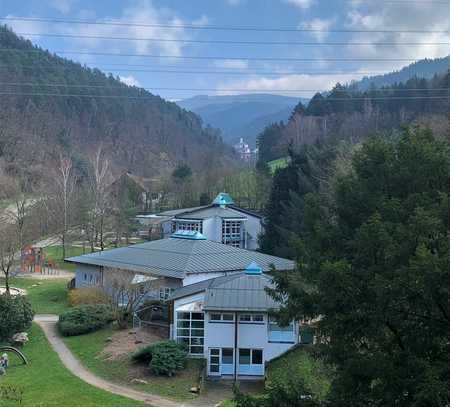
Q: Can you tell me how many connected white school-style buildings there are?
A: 3